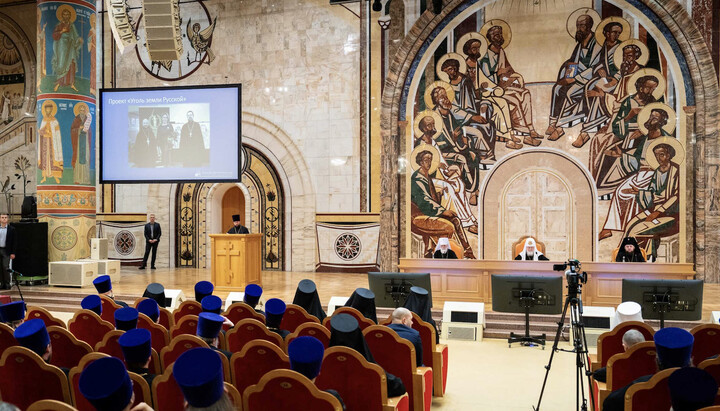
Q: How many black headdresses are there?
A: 7